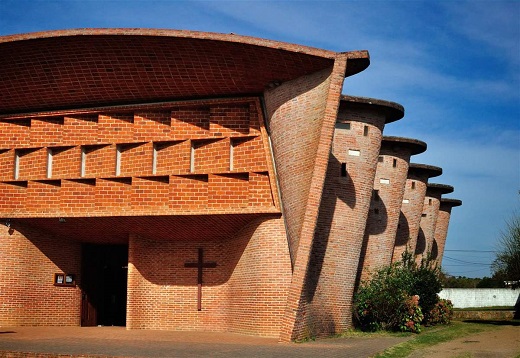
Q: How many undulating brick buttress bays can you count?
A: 5